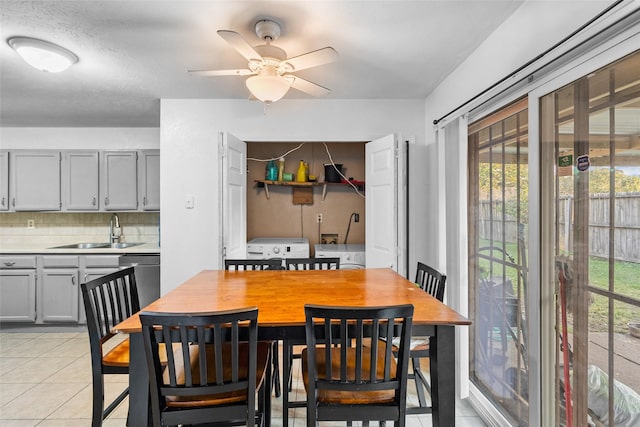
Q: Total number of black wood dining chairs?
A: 6